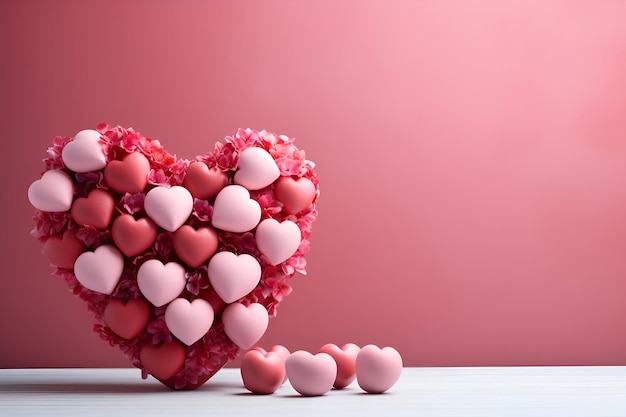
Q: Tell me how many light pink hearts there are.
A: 13